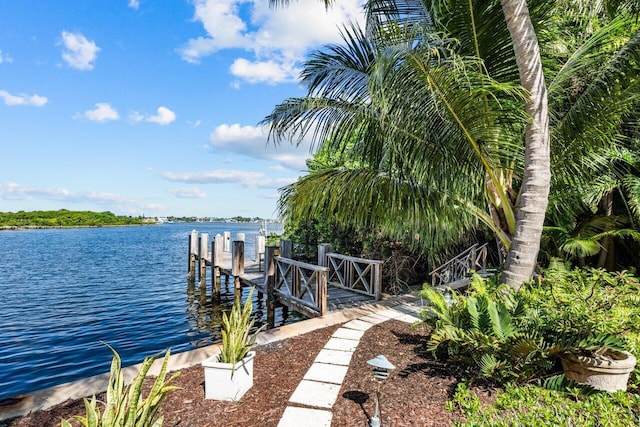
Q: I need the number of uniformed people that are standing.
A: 0